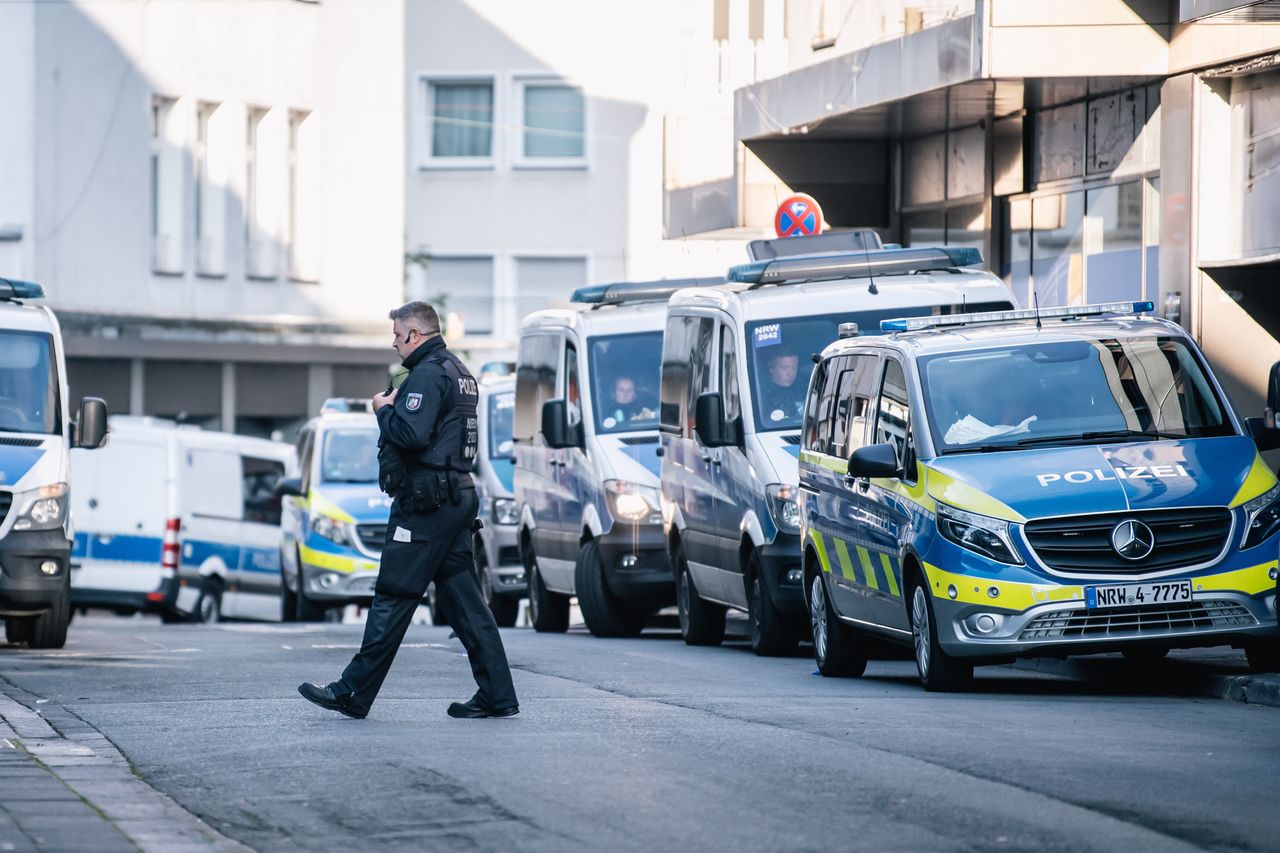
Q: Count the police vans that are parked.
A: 7